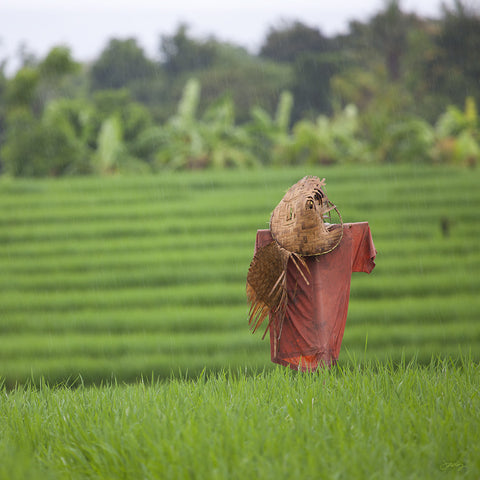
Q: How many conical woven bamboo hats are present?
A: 1